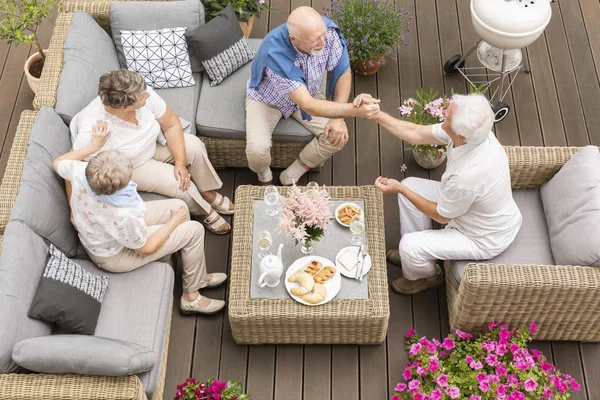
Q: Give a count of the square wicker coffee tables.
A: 1